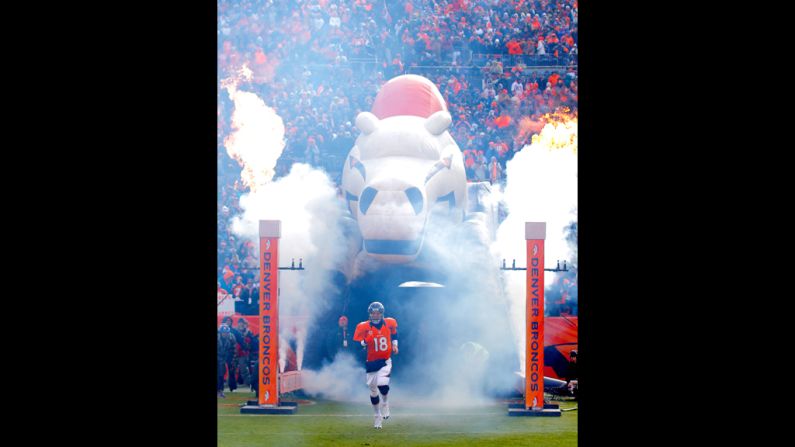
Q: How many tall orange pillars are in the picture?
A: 2